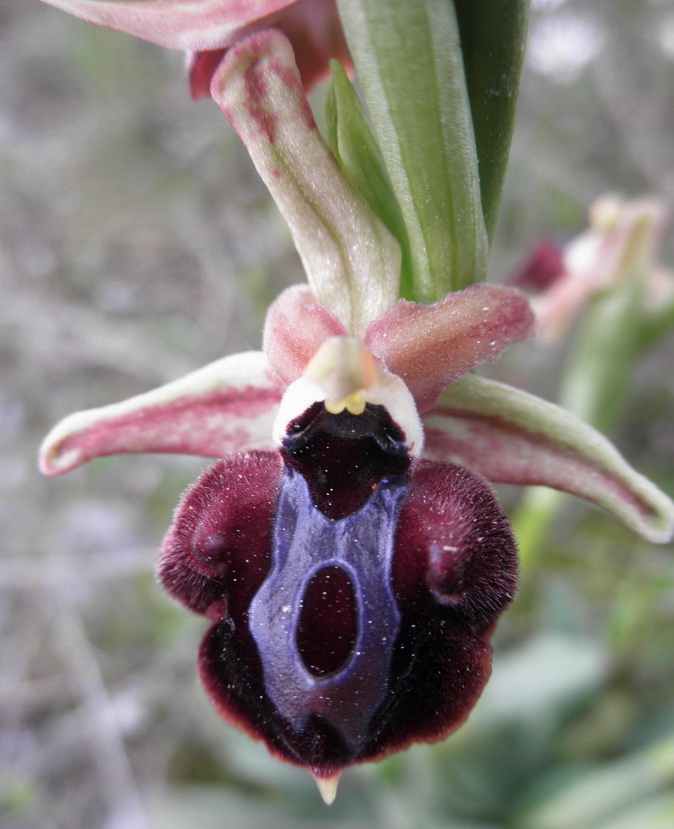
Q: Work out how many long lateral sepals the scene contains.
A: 2